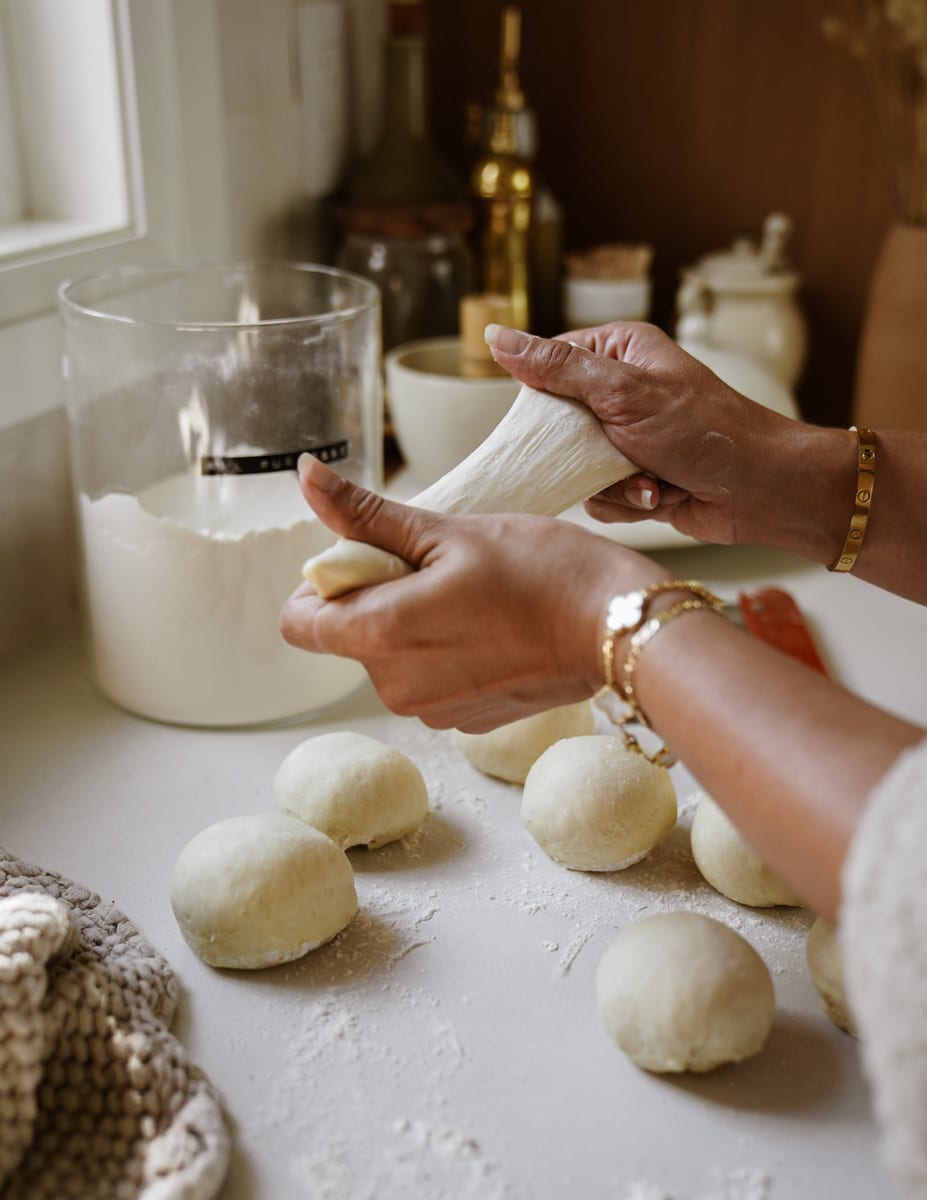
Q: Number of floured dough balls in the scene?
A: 7